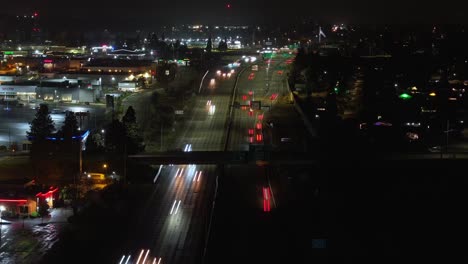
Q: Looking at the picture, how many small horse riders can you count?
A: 0